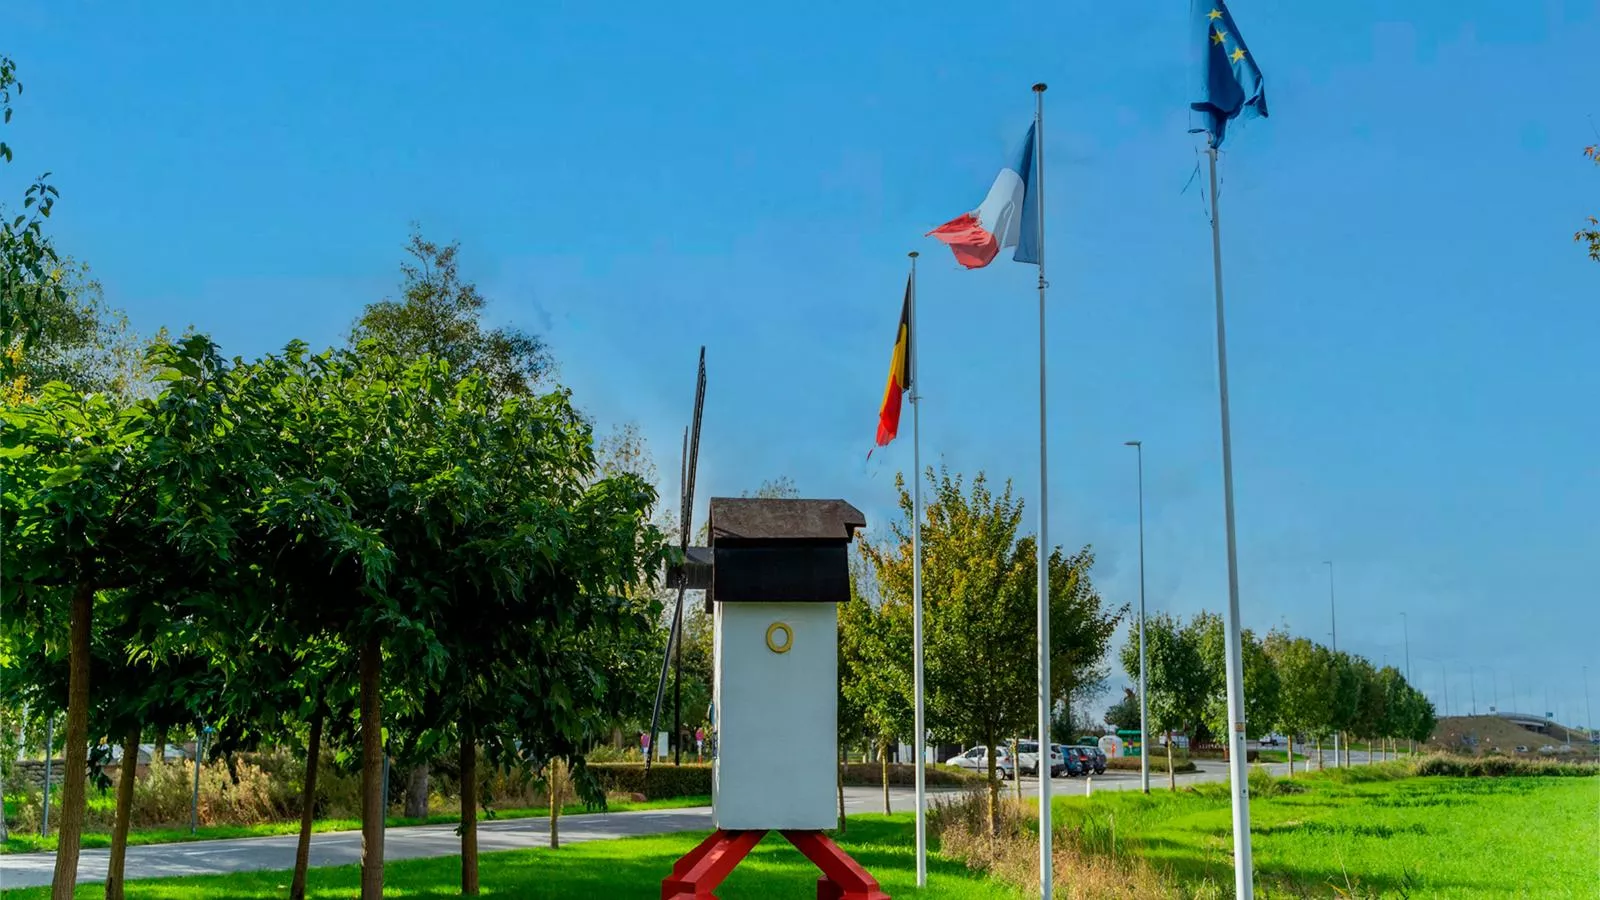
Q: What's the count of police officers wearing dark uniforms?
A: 0